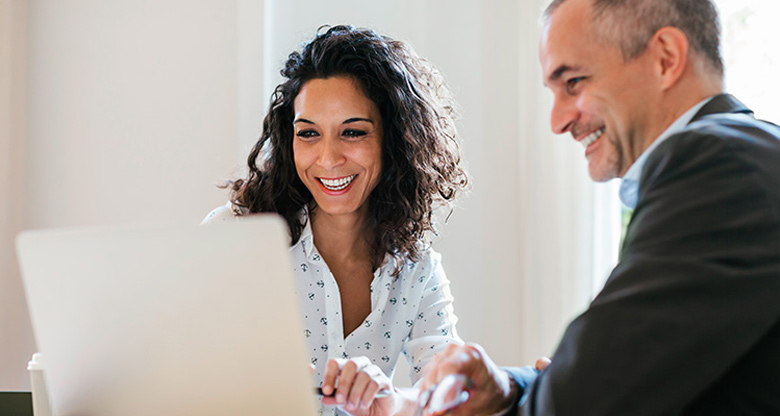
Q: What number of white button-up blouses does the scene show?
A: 1